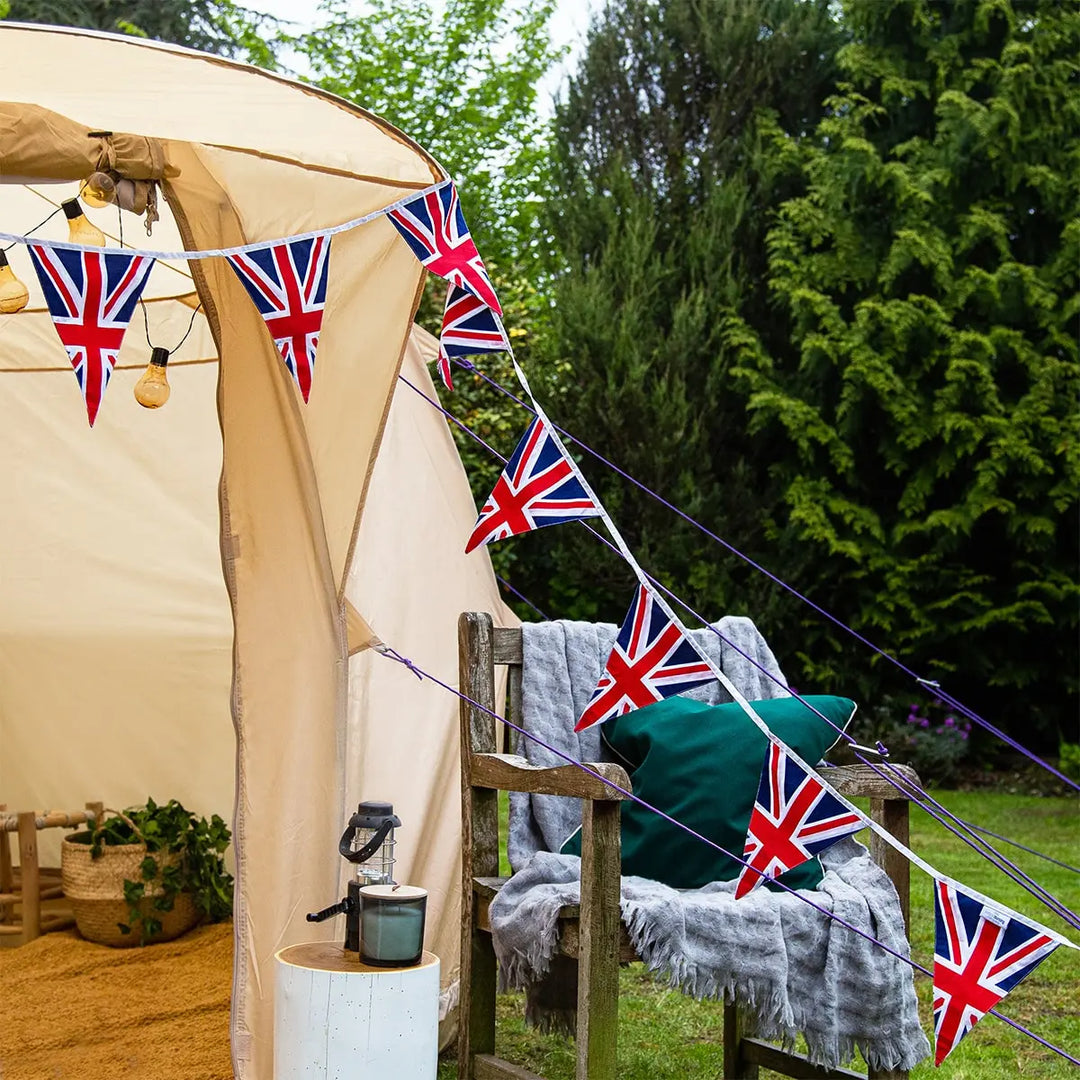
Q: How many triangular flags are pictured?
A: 8